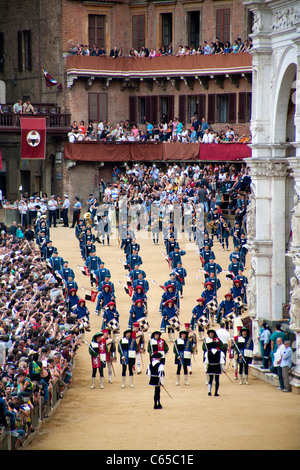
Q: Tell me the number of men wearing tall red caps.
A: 4